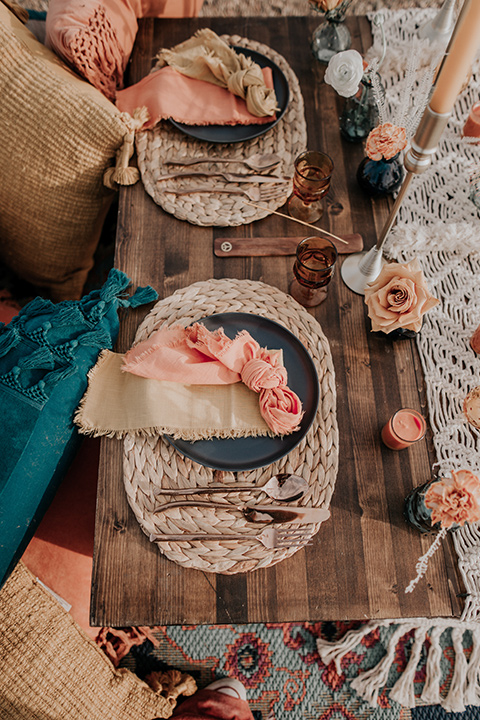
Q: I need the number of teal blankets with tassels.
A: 1